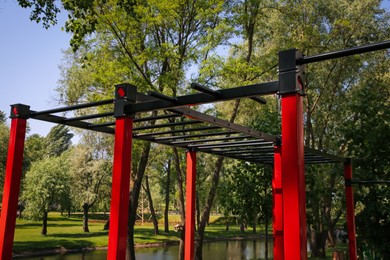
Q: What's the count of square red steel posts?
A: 6